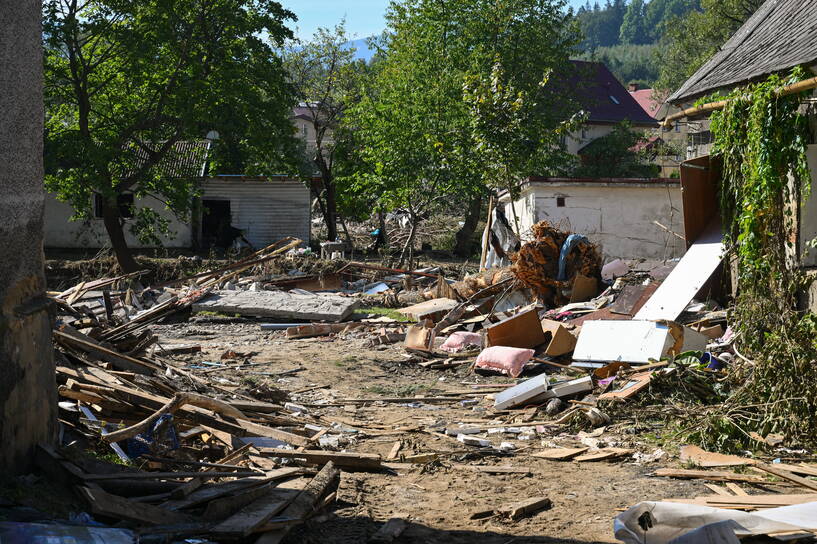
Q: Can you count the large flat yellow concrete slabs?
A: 0